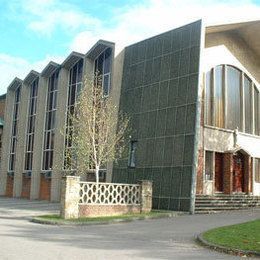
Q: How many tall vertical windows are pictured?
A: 5